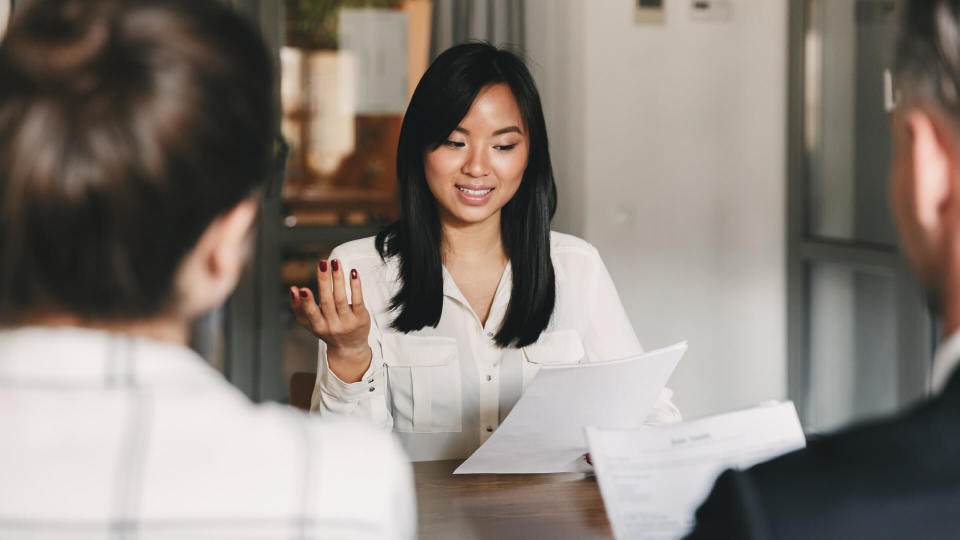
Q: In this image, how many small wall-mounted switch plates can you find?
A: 2